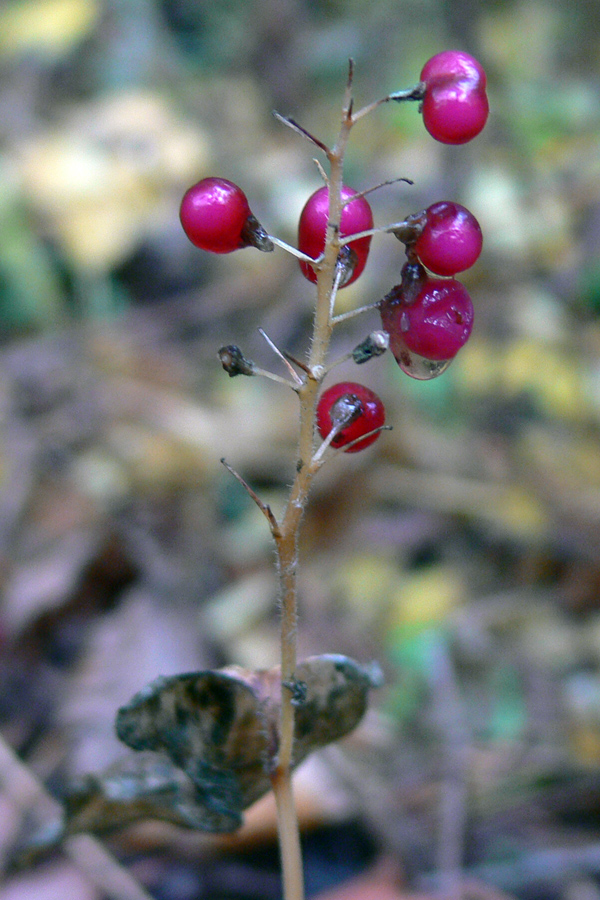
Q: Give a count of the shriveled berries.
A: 2